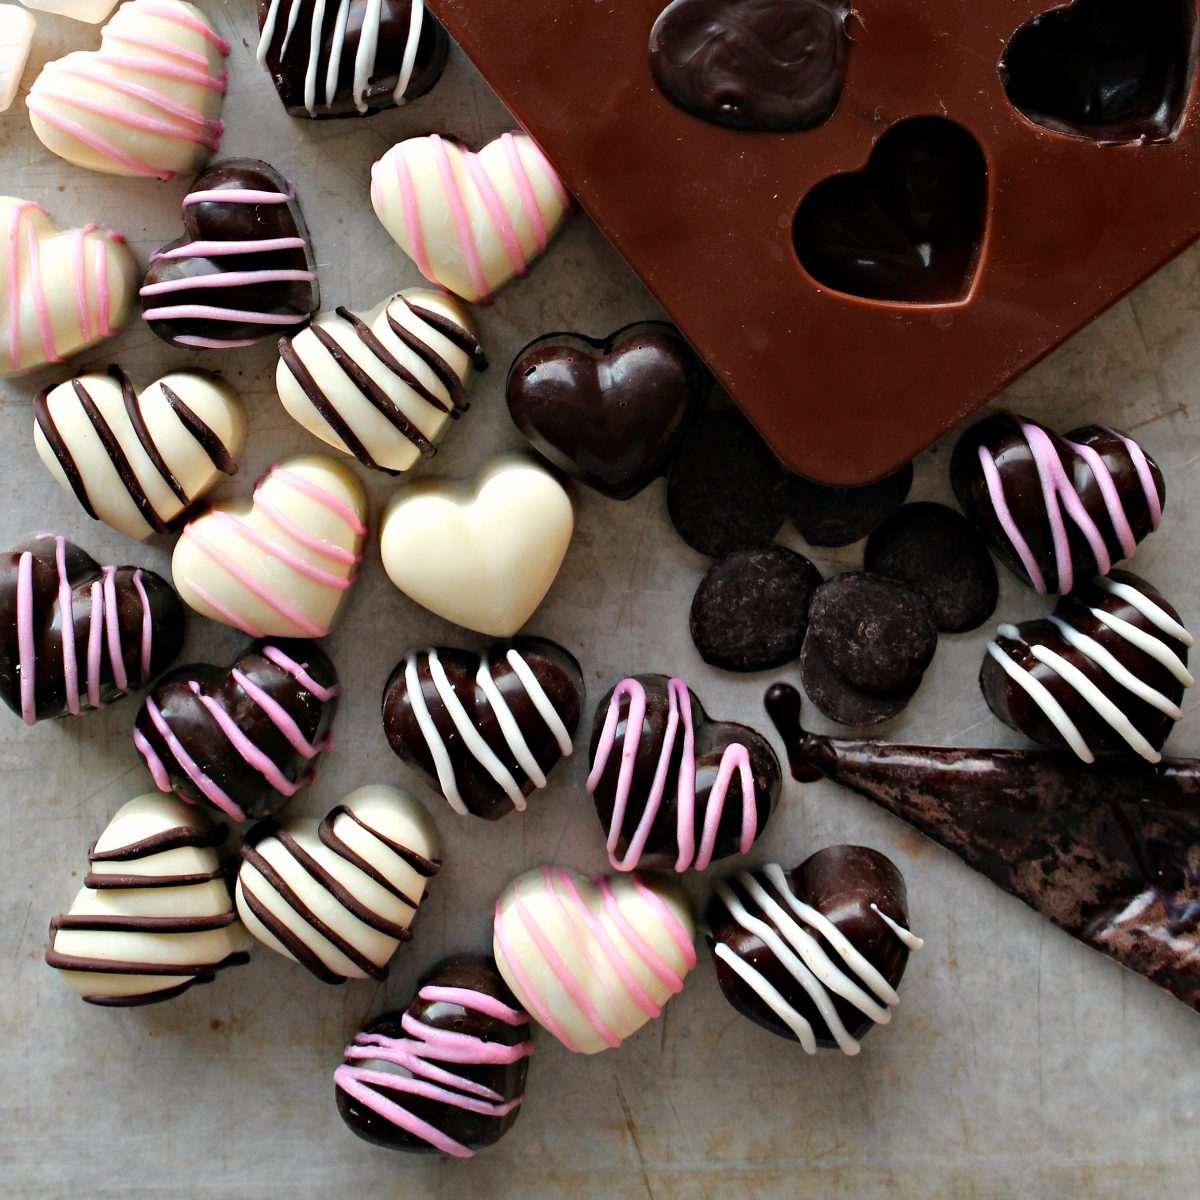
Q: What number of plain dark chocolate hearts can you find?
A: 1